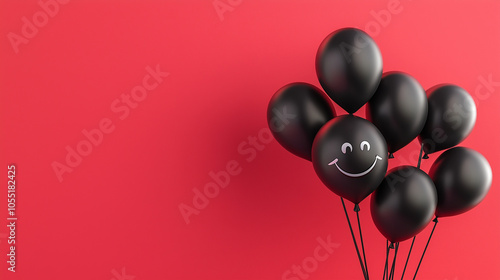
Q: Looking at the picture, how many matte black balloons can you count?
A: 7